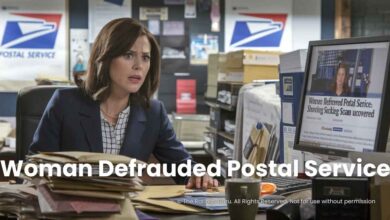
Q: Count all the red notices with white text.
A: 1